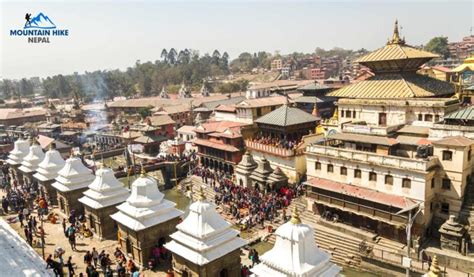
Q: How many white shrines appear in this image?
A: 8